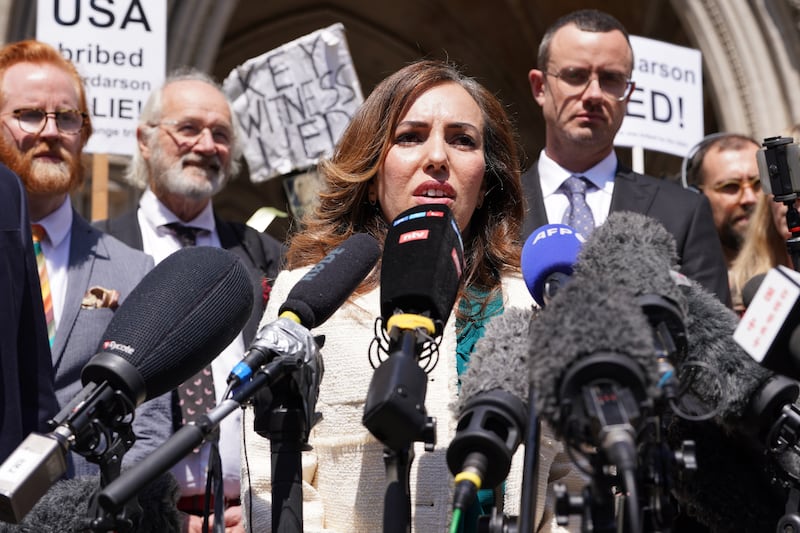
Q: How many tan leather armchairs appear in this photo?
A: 0